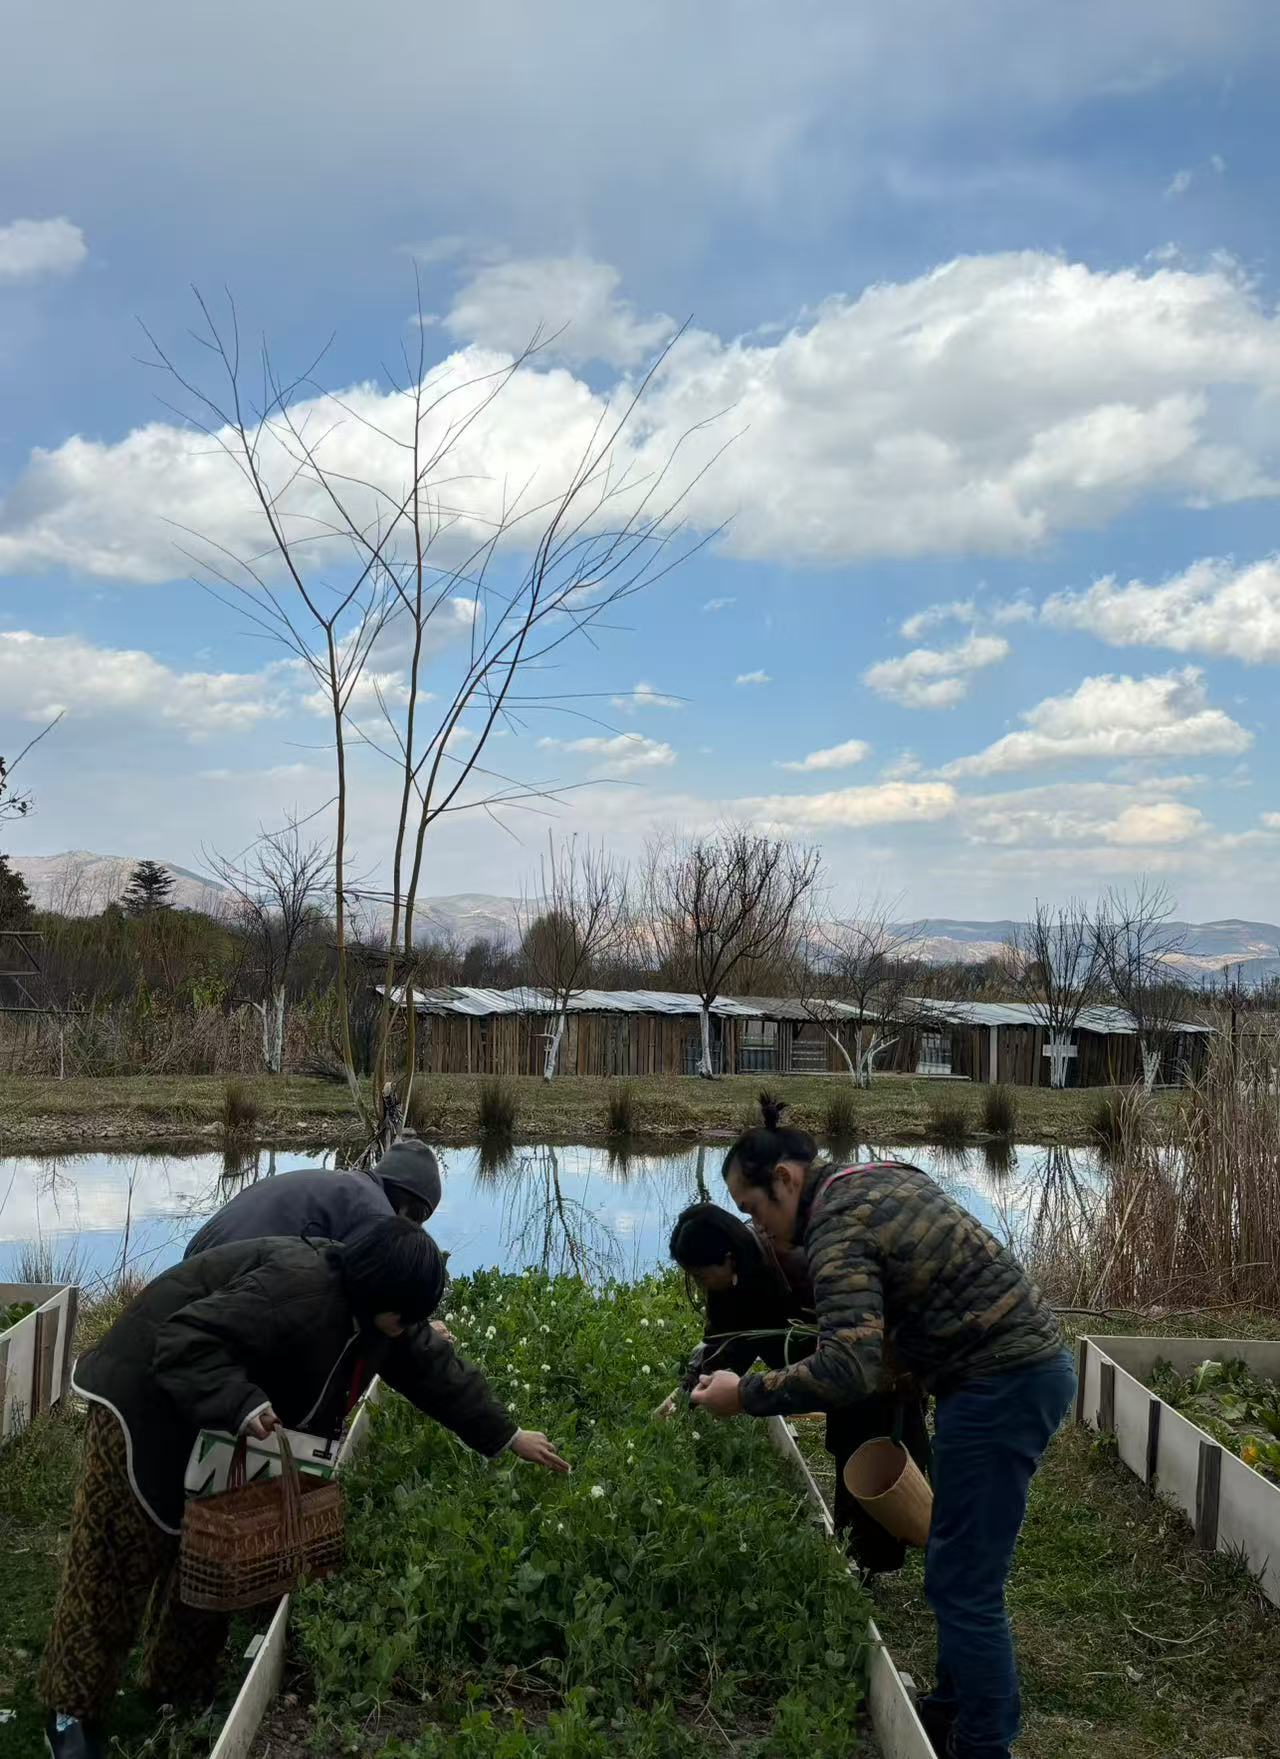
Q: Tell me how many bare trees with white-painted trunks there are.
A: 6